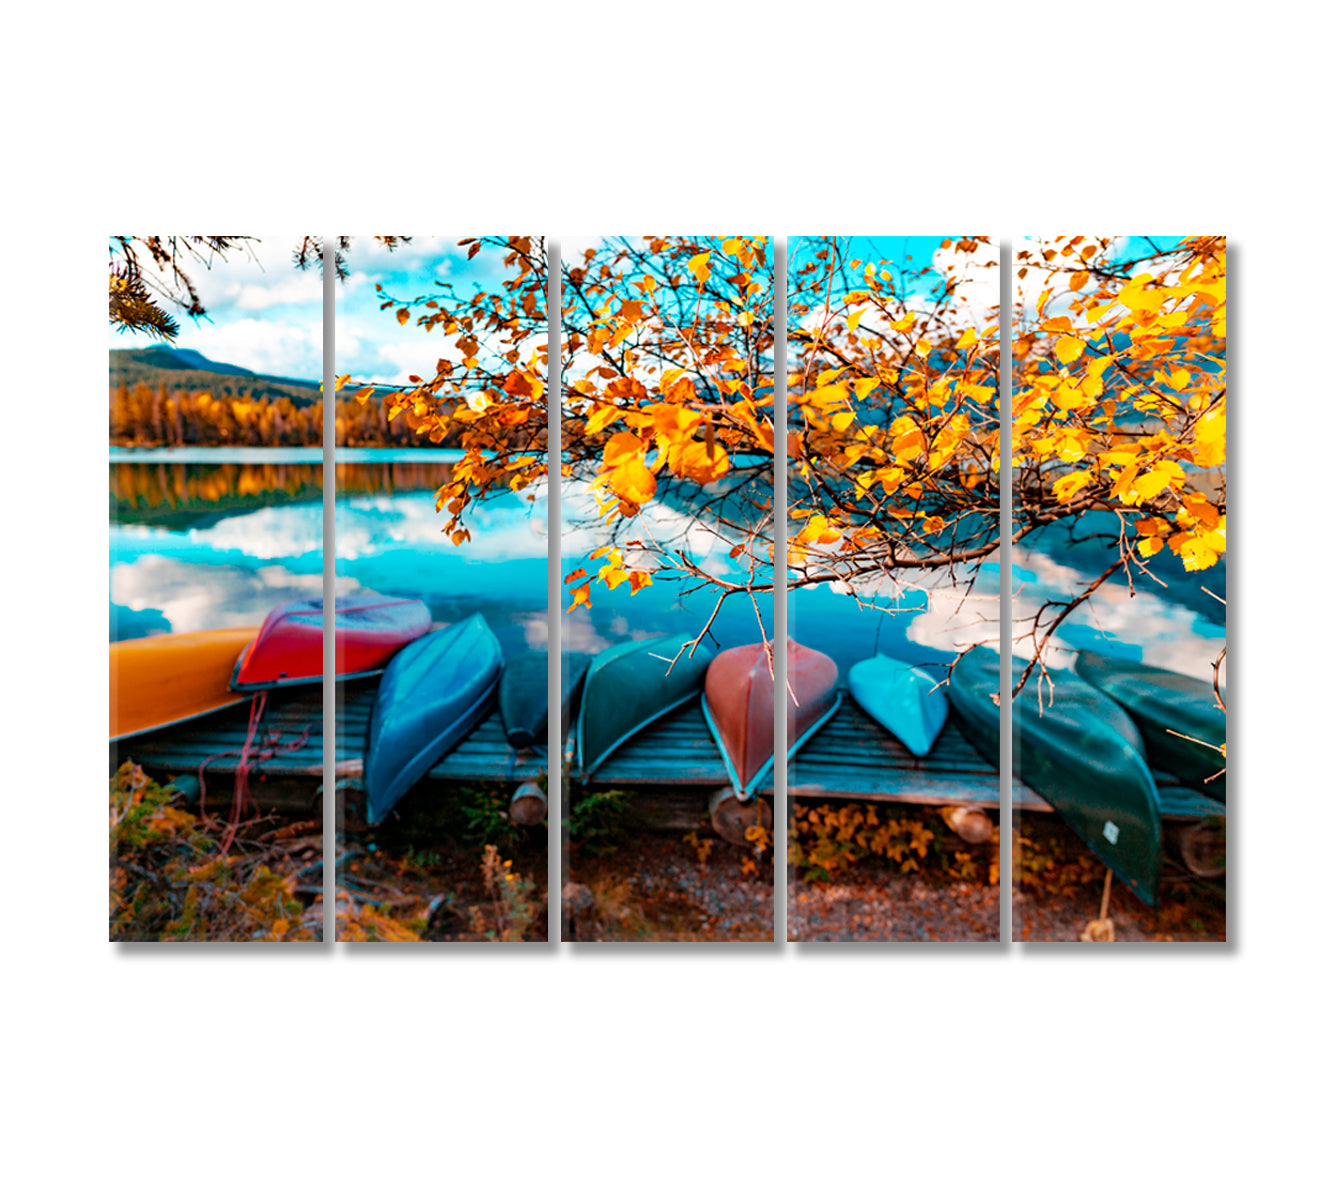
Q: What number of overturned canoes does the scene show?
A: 9